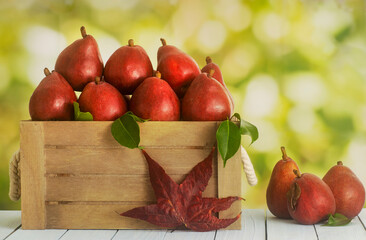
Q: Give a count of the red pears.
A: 11